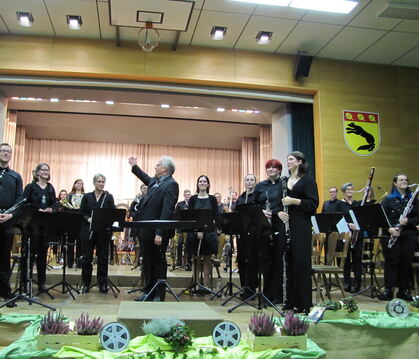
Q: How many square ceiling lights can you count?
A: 4